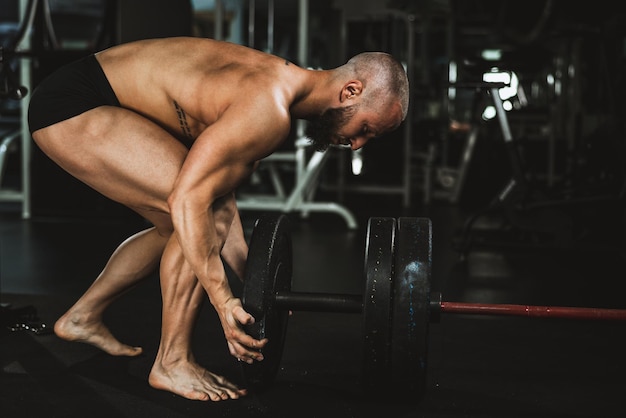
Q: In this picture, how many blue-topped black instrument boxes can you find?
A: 0